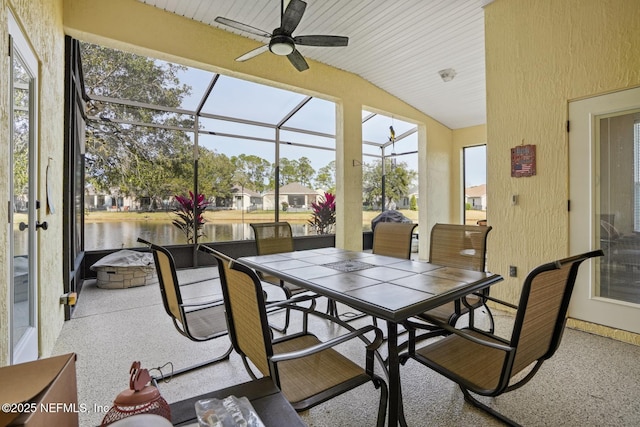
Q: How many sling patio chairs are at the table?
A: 6